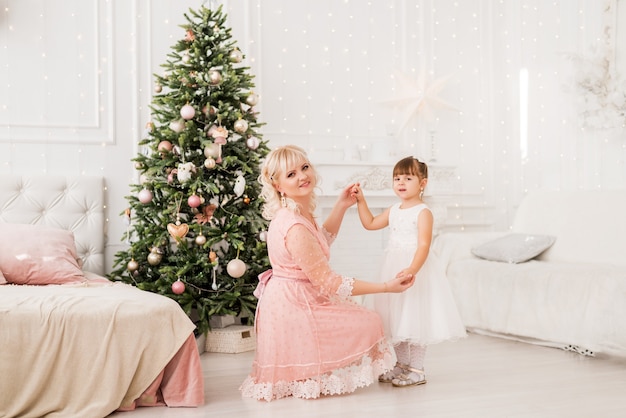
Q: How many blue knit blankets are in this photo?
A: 0